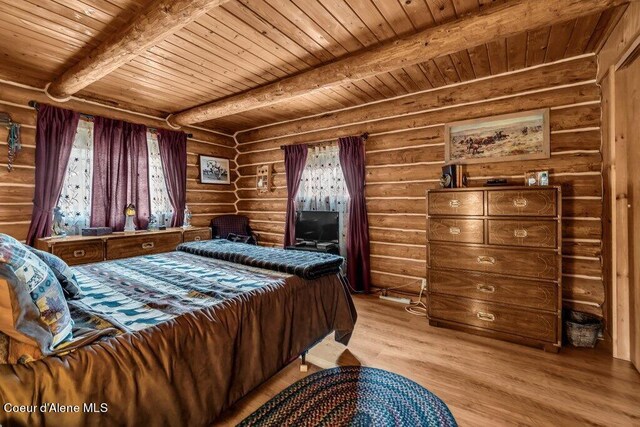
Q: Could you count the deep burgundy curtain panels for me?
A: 5